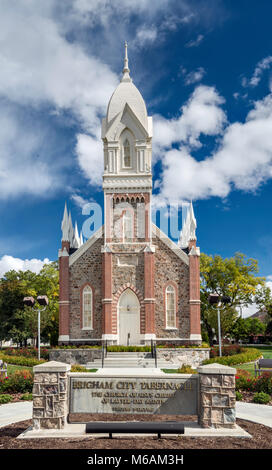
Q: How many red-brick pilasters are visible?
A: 4